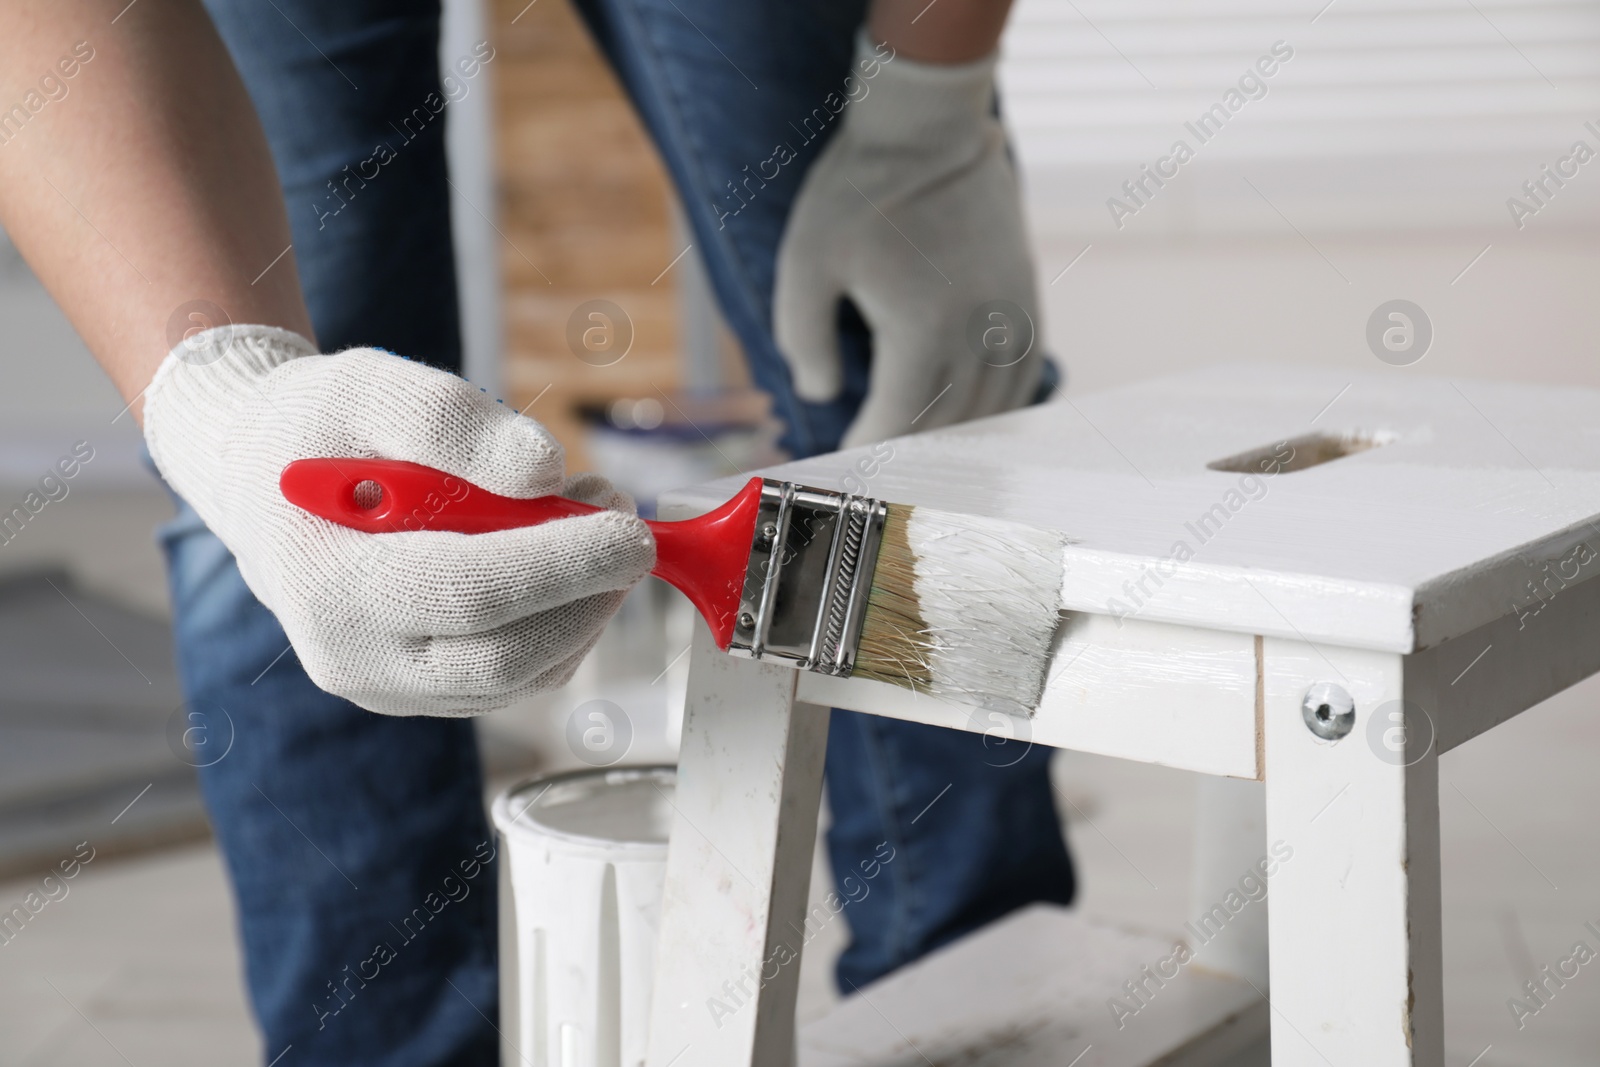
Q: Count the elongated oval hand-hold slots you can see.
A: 1